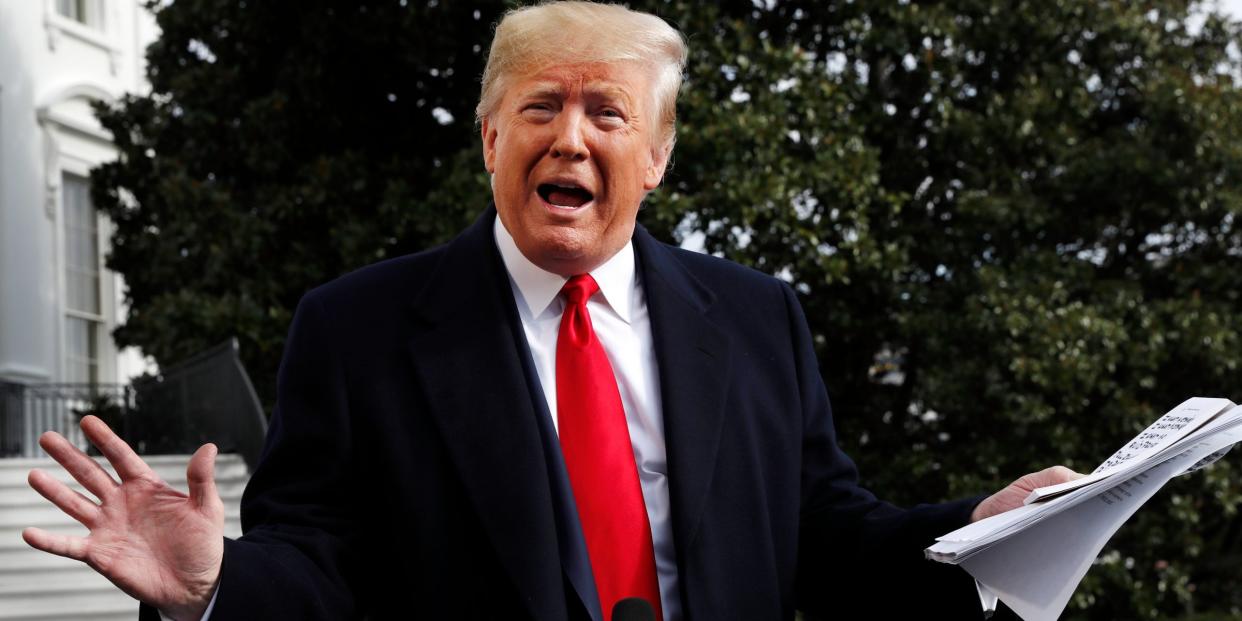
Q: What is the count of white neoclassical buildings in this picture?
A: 1